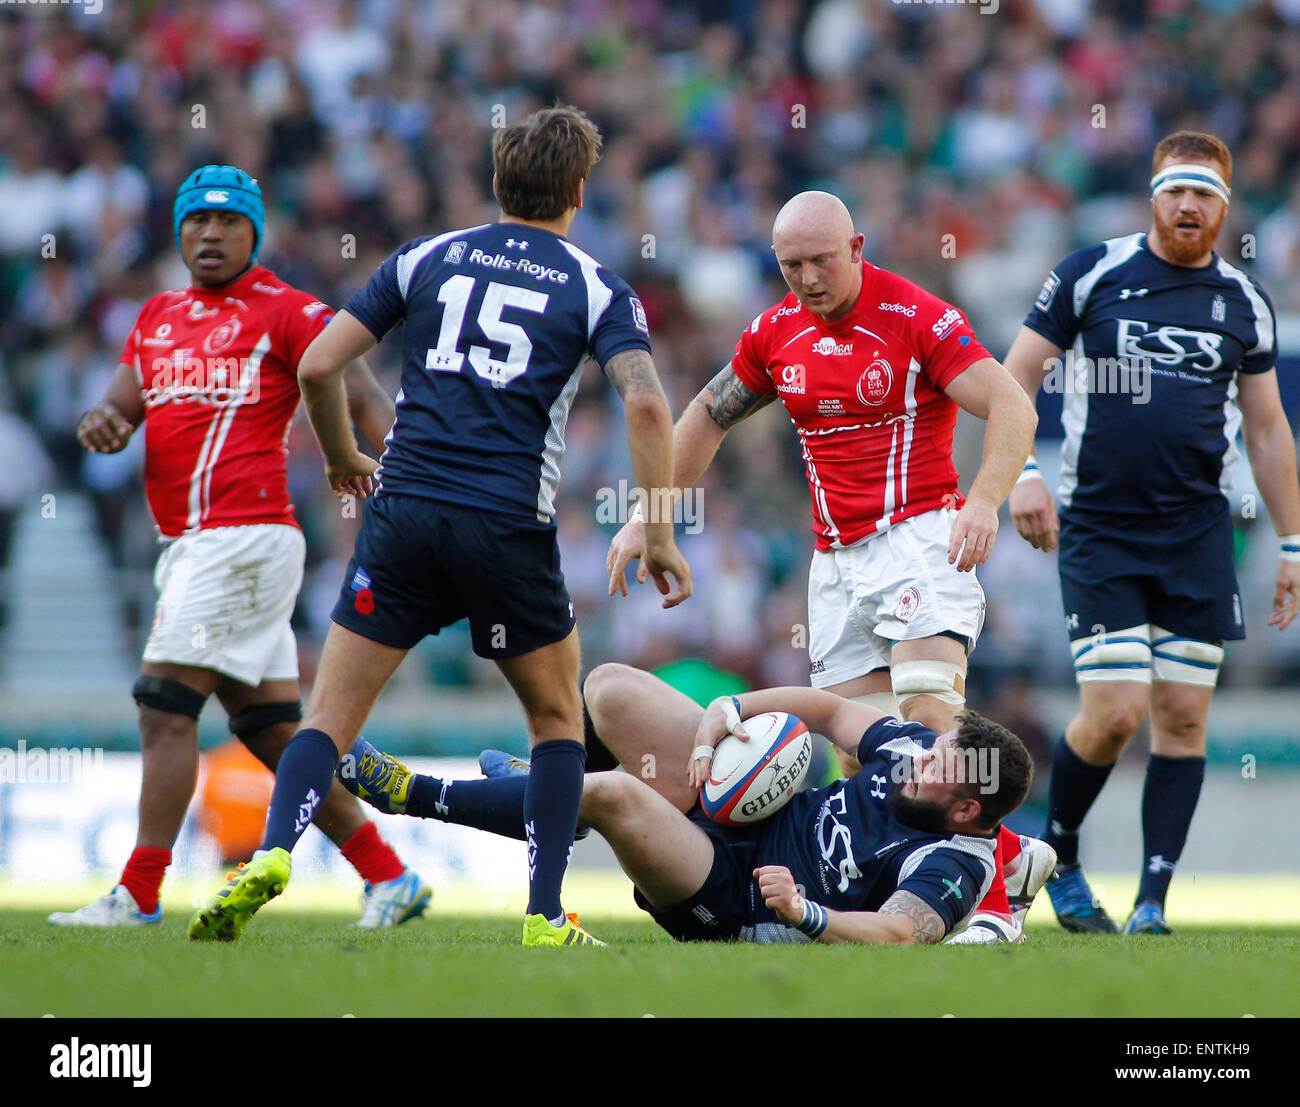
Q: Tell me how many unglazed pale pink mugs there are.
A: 0